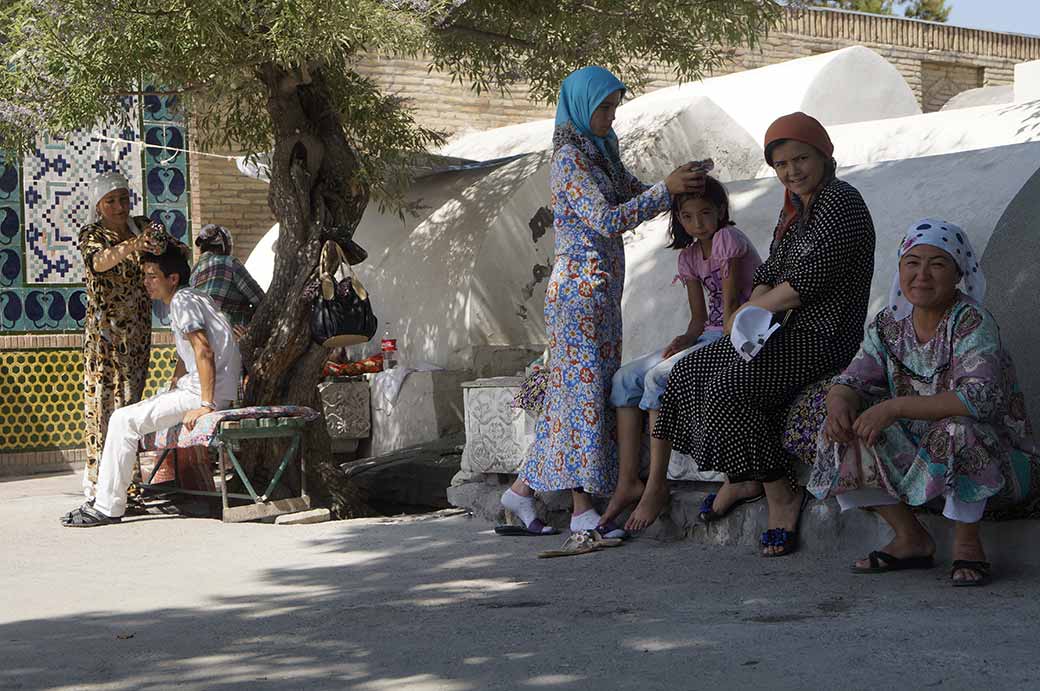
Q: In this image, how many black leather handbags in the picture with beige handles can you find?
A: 1